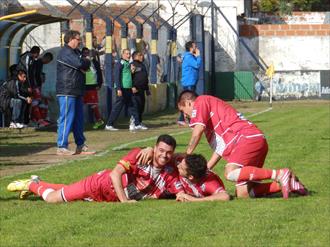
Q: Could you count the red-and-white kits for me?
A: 3